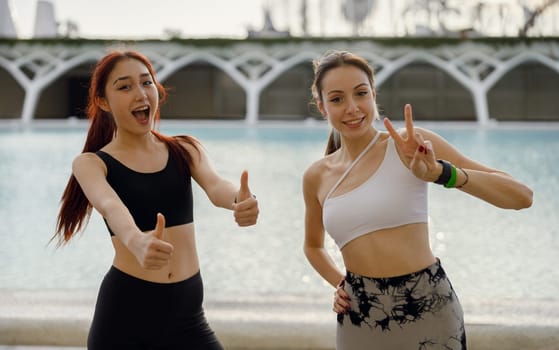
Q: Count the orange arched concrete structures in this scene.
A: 0